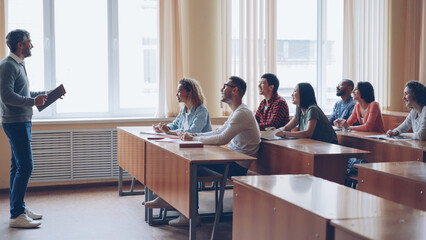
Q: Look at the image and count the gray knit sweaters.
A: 1